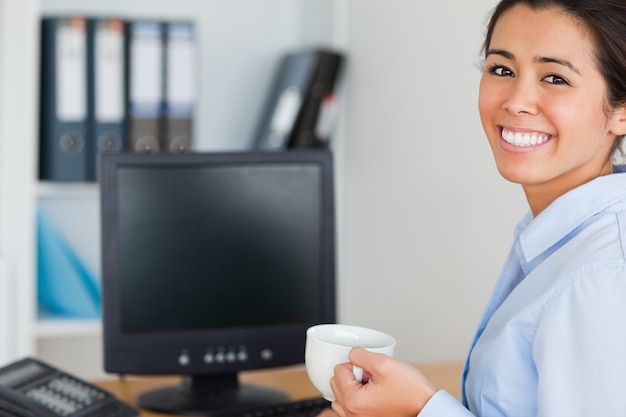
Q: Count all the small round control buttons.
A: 6